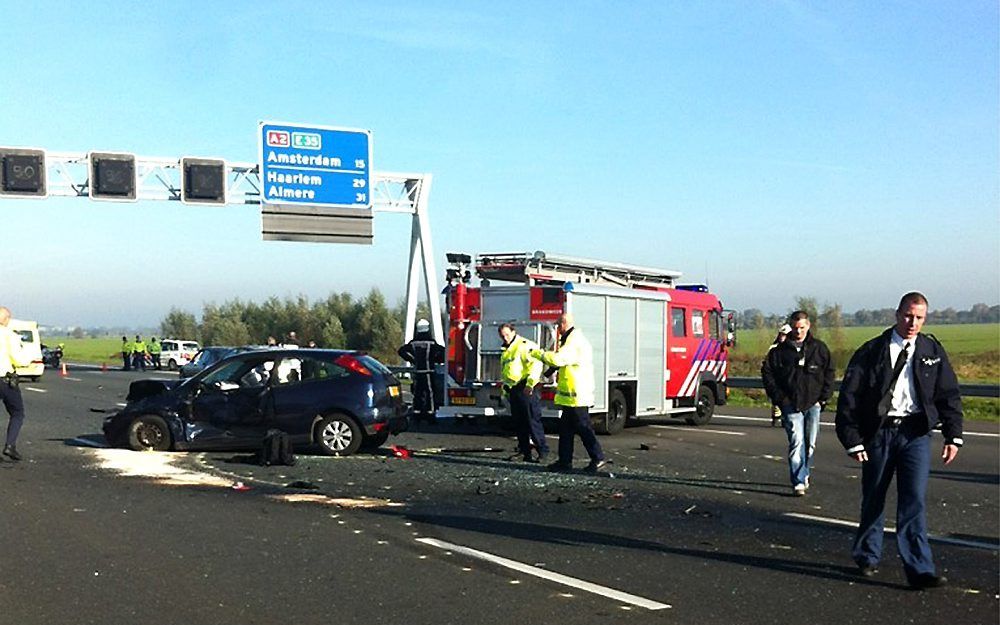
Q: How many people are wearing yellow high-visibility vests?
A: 6